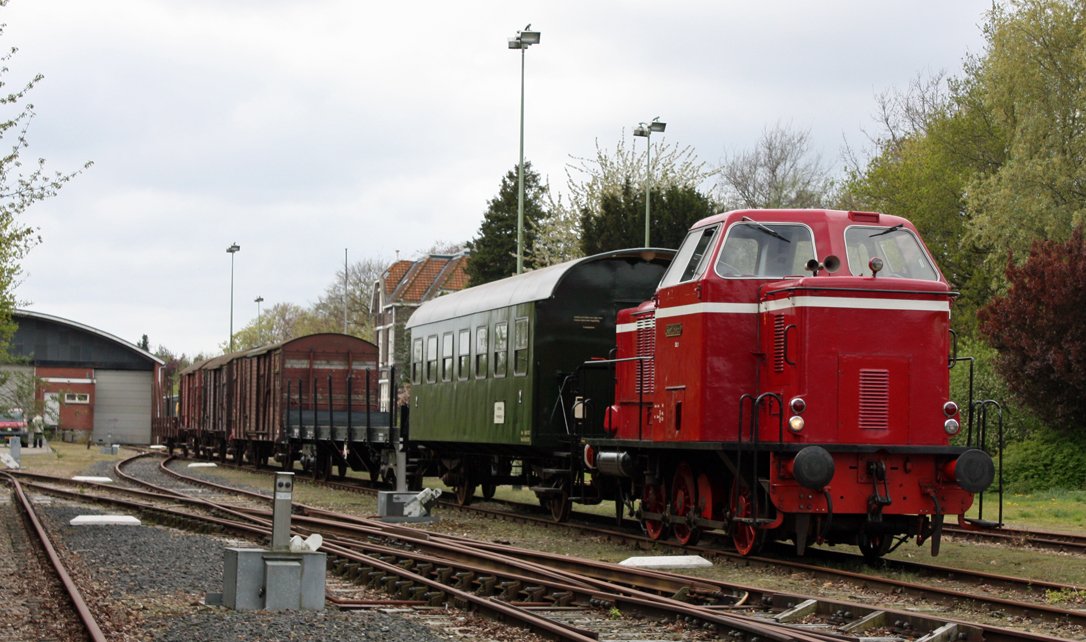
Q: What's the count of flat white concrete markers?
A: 5